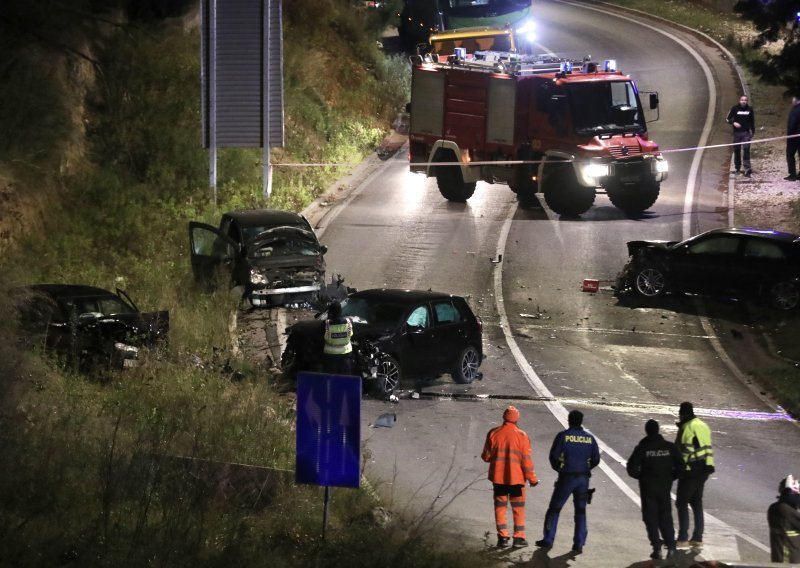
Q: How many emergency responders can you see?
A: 6